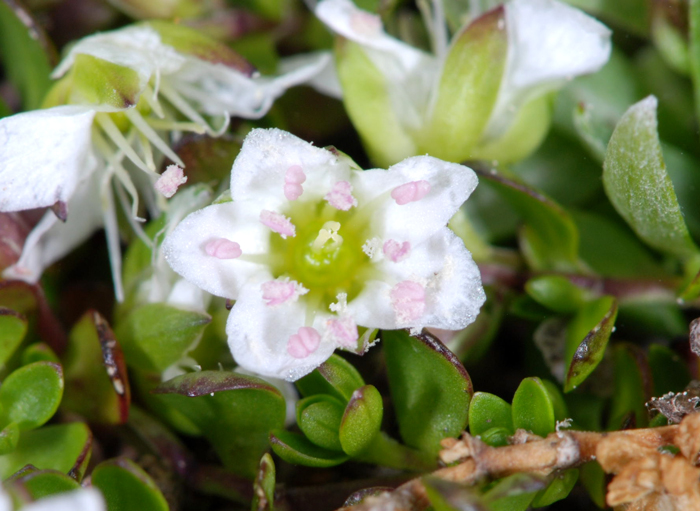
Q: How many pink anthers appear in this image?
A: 11